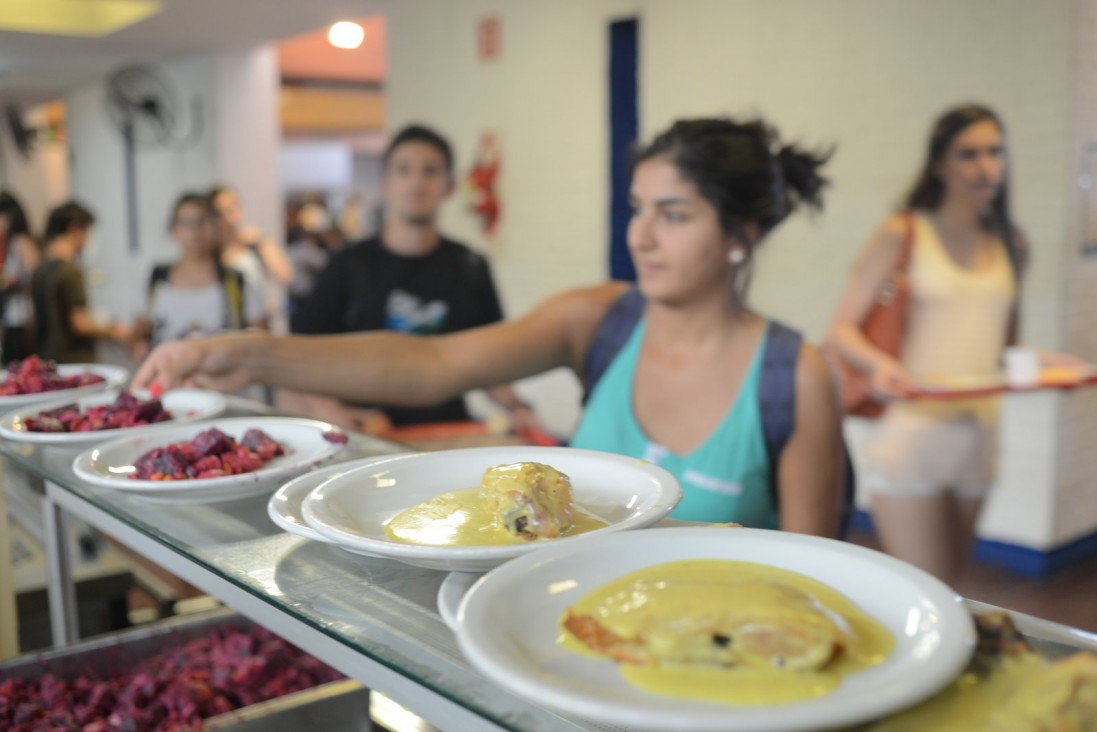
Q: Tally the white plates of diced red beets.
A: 3